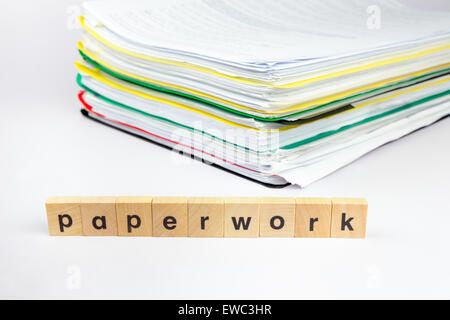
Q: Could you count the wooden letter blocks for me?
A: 9